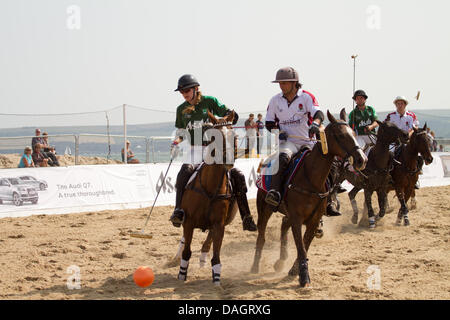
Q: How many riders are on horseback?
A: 4